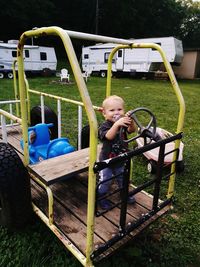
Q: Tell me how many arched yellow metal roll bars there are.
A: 2